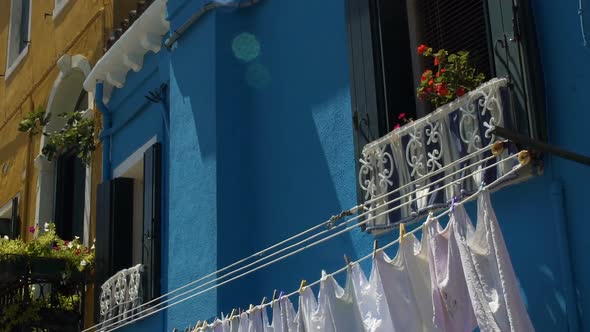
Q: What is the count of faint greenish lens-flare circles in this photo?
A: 2